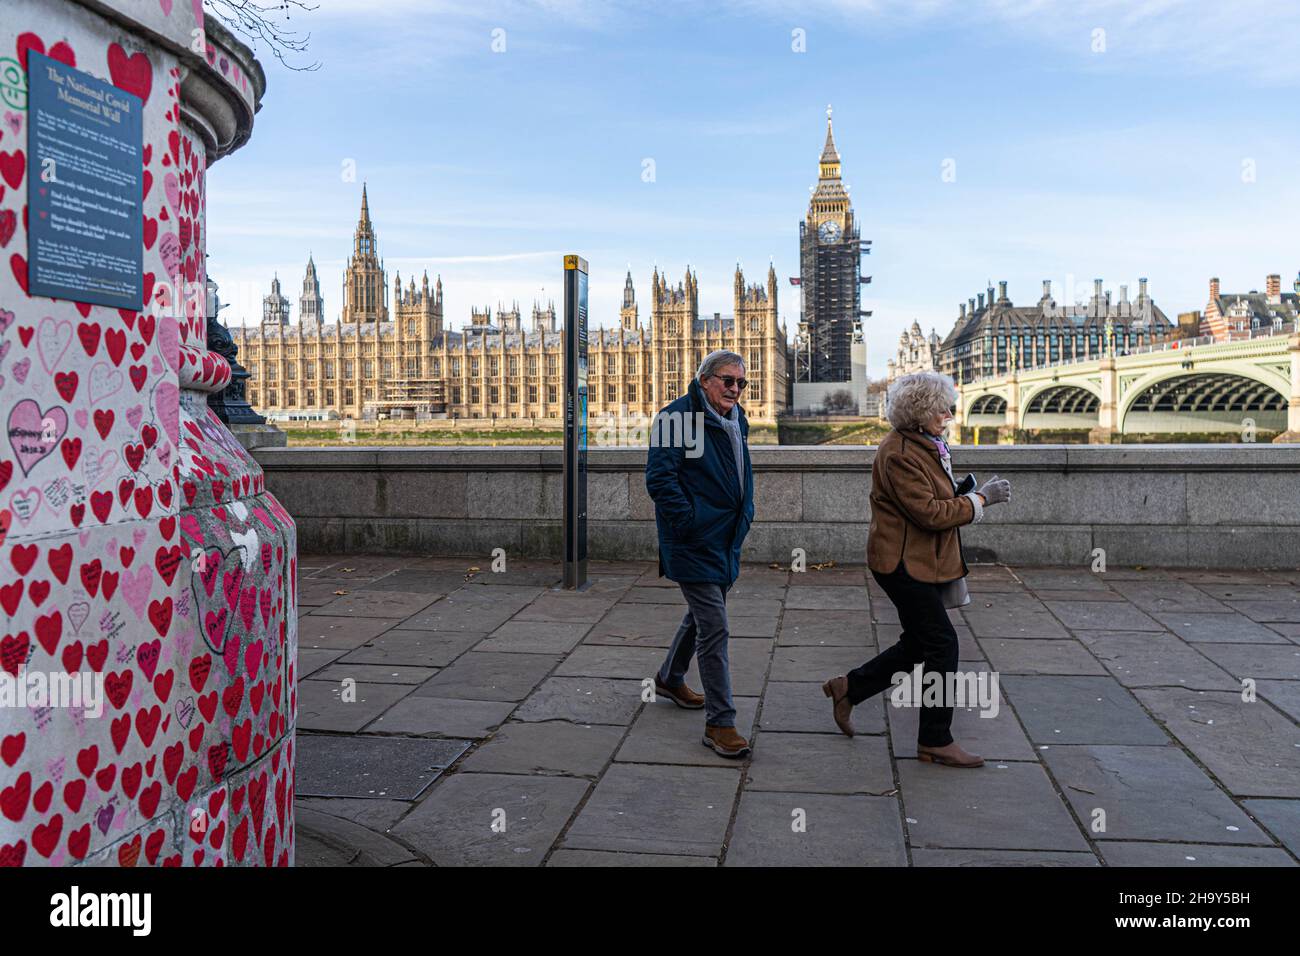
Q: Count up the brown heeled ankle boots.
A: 2